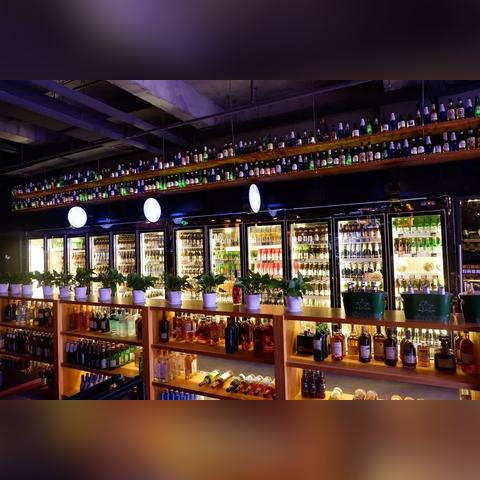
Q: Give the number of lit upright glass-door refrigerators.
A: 12